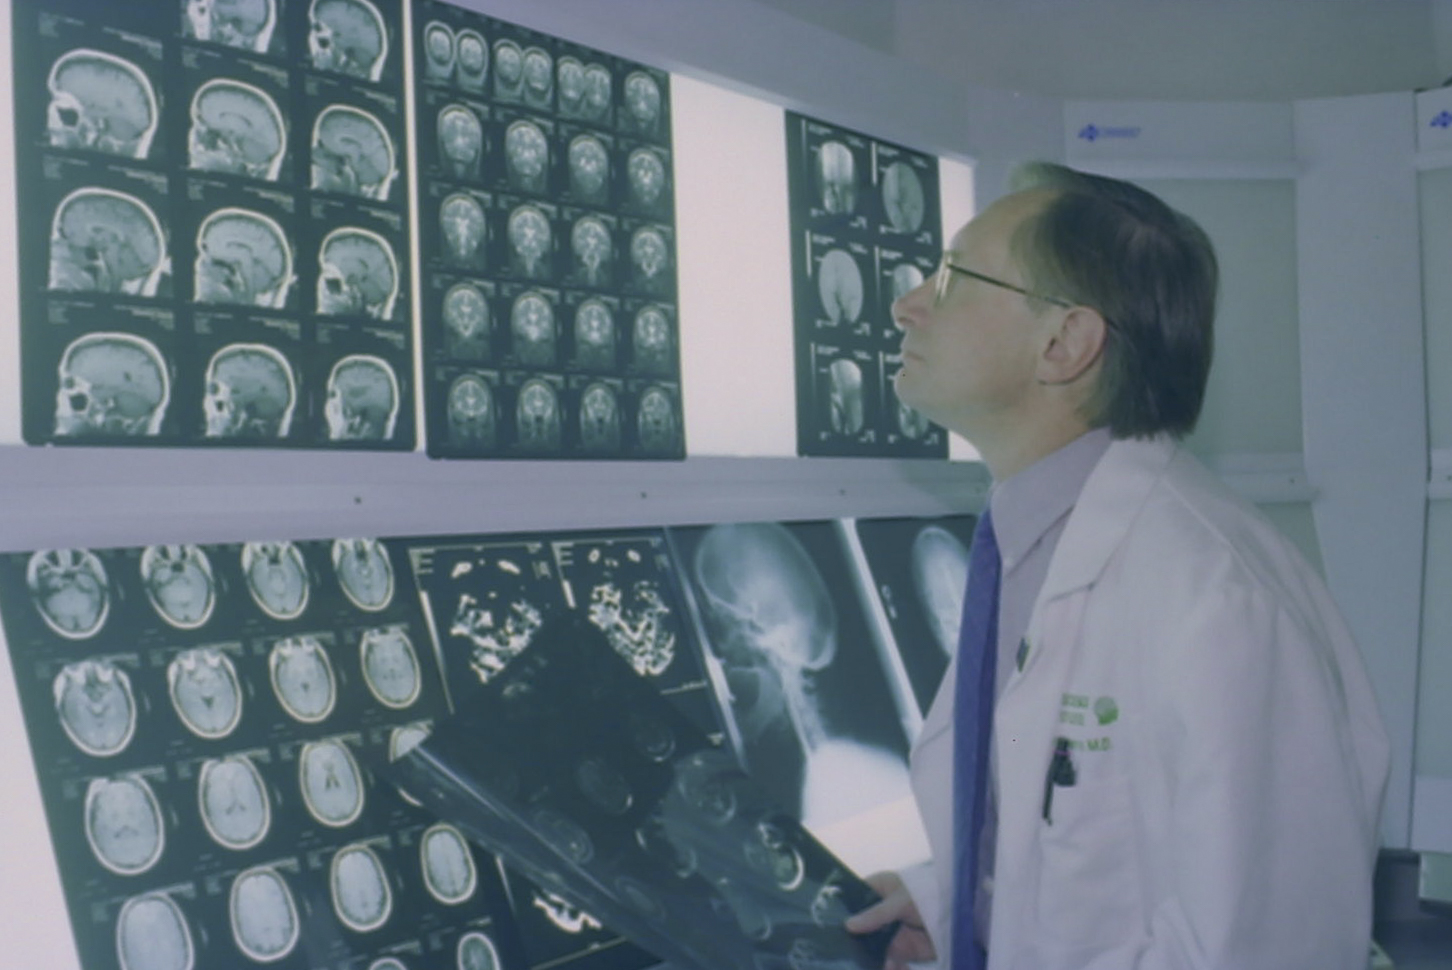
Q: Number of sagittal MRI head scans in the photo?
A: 11